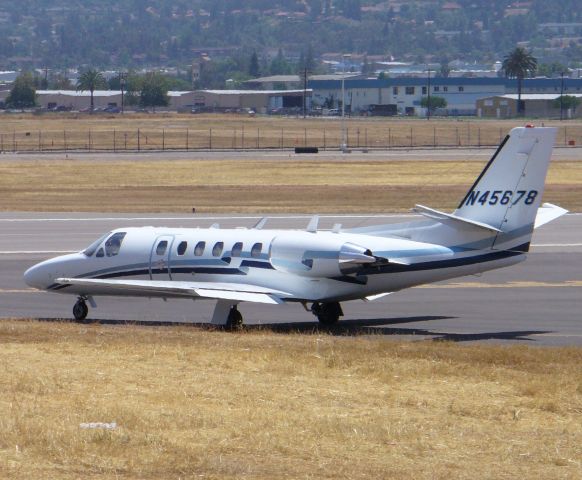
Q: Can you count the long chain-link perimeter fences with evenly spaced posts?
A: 1